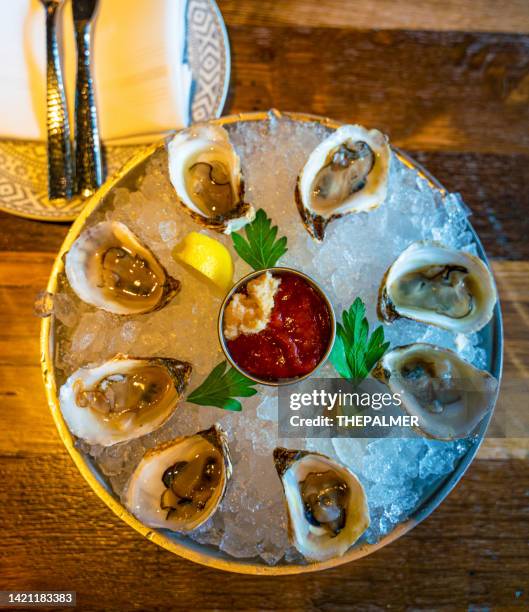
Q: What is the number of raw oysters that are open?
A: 8